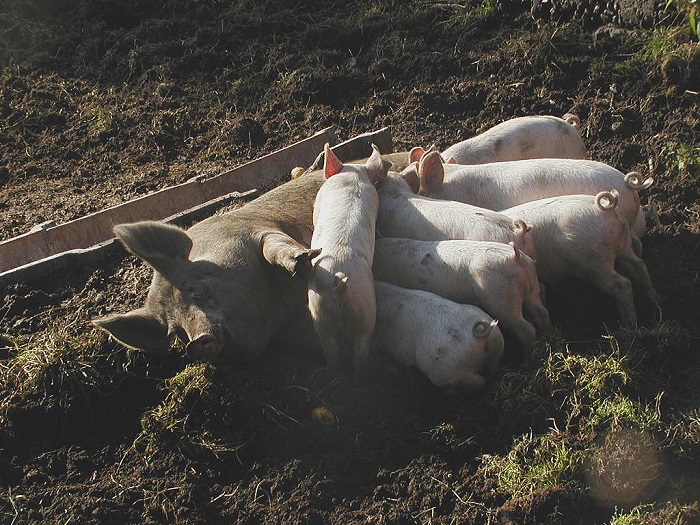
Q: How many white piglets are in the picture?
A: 7